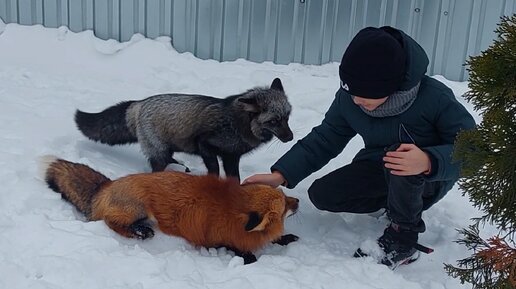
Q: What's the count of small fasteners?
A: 3